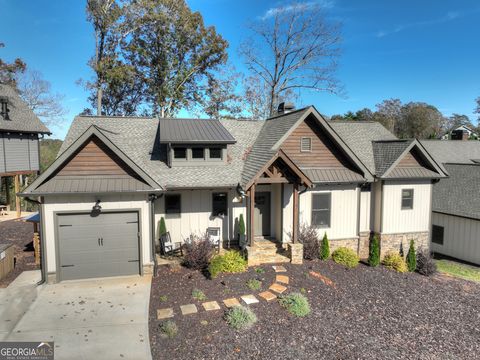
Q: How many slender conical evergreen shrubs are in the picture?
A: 5